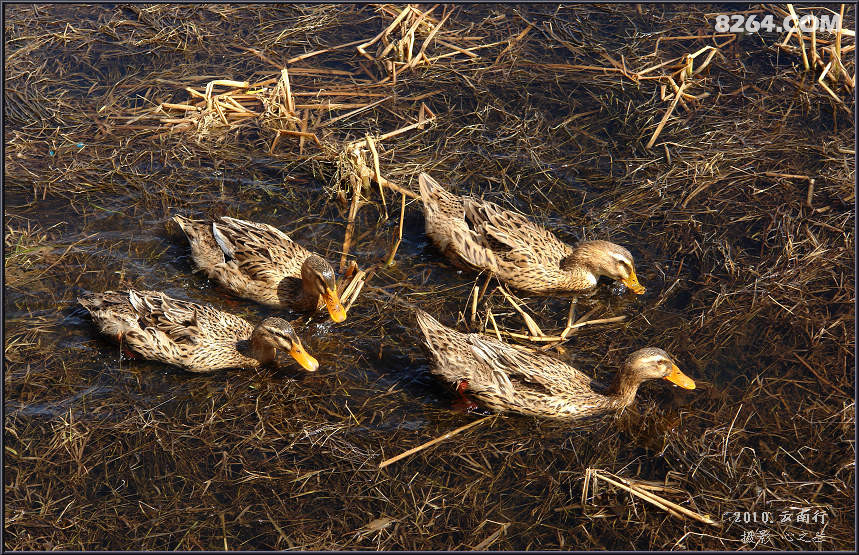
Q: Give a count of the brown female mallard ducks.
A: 4